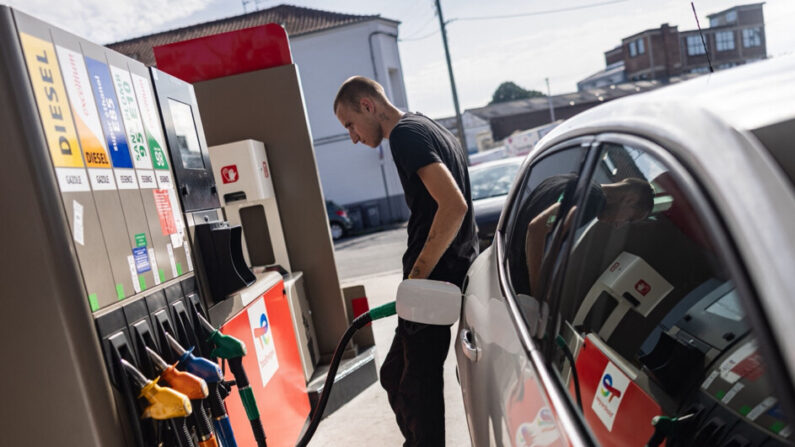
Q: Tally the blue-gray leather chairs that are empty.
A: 0